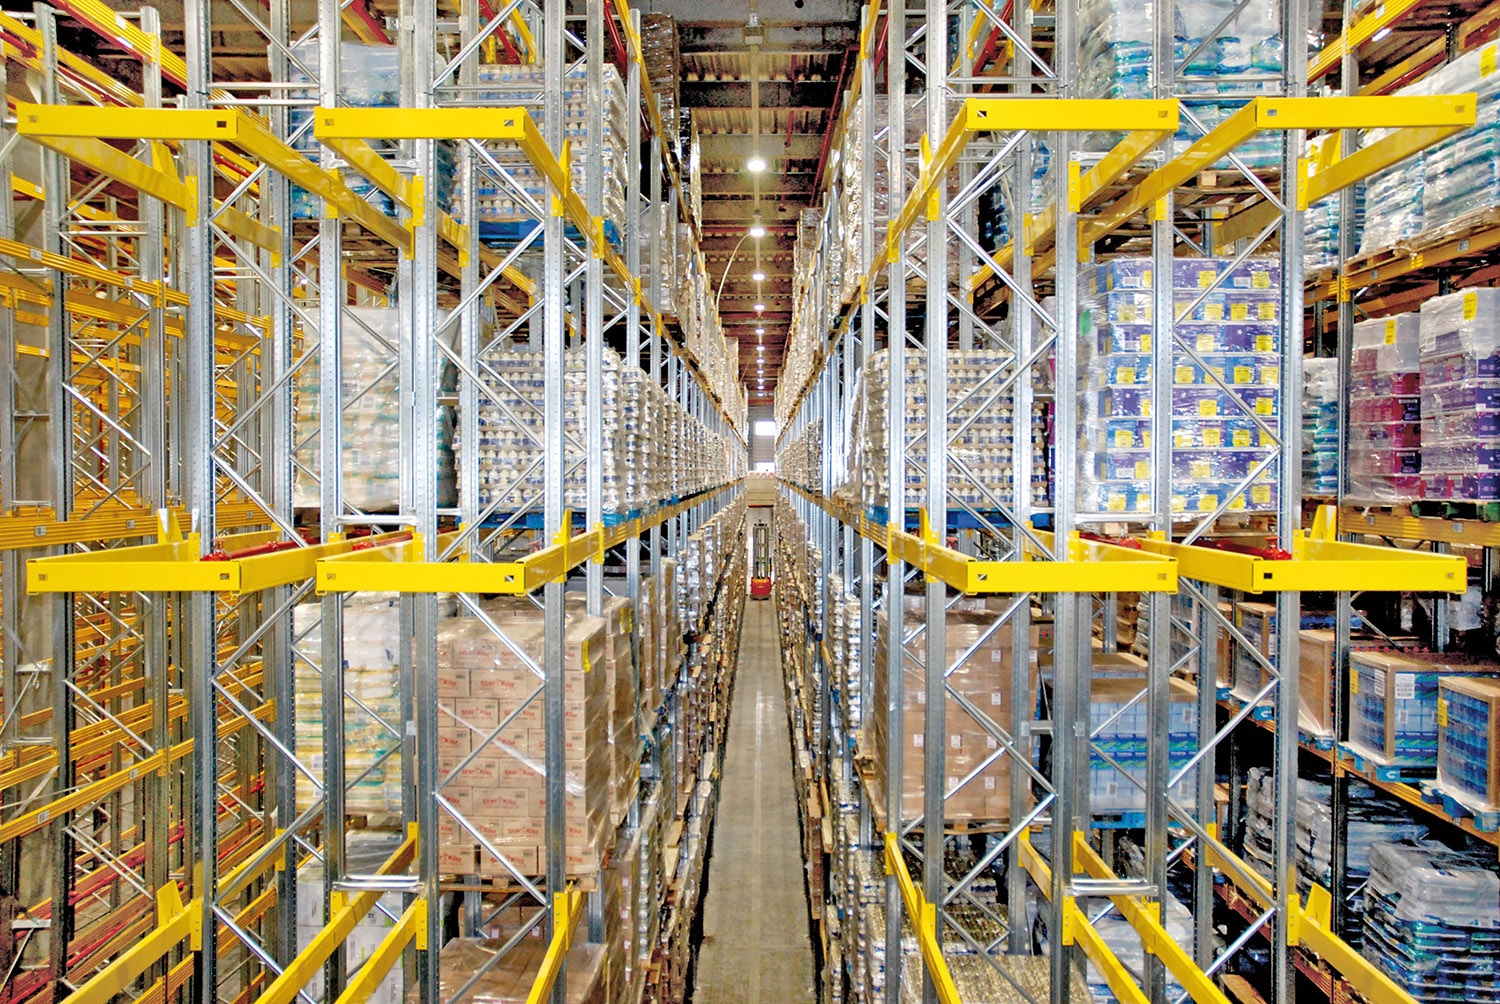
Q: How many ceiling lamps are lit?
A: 11